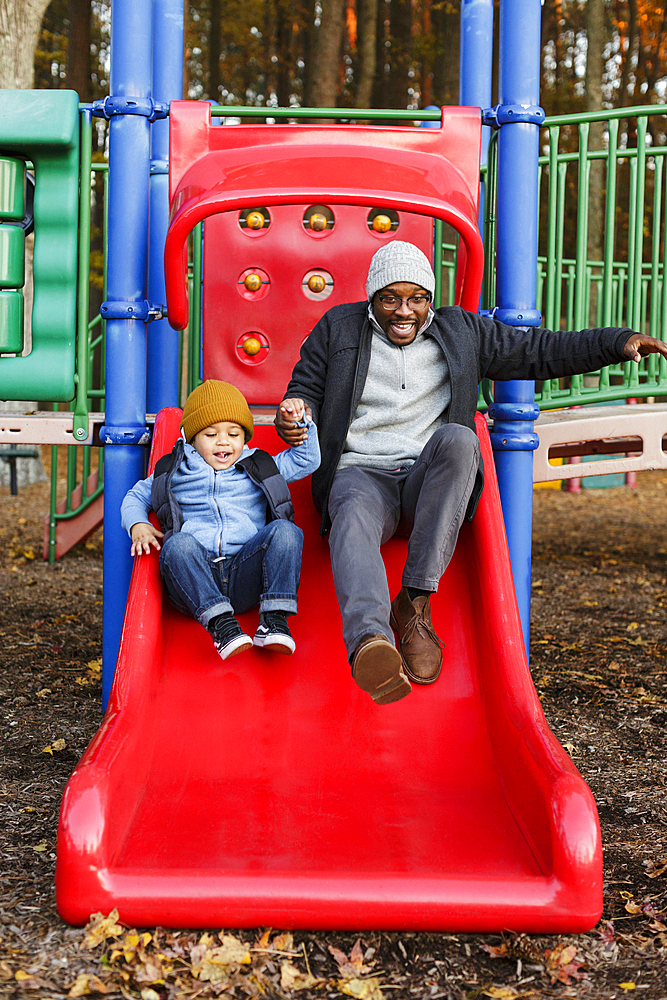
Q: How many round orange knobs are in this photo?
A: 6